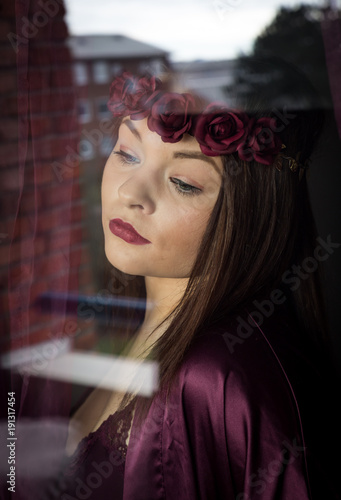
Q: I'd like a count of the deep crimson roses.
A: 4